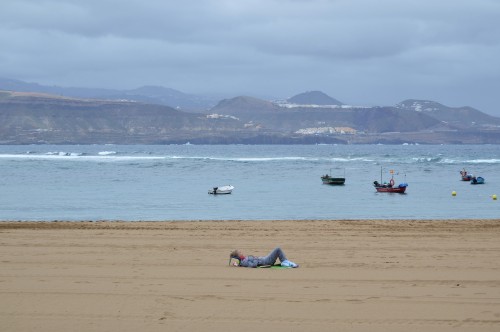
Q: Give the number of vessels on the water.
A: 5